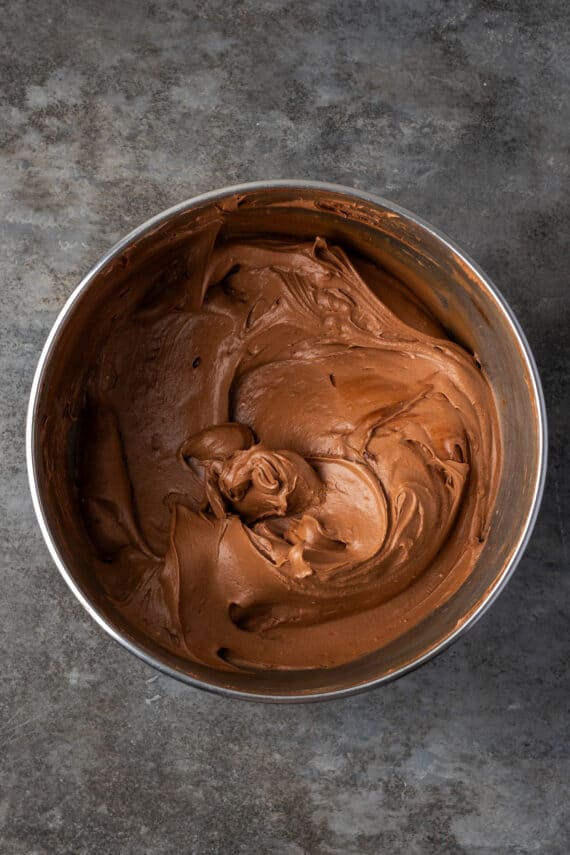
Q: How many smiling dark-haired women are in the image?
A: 0